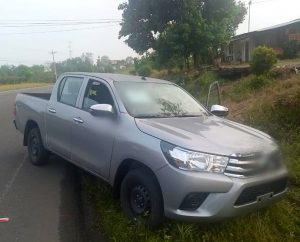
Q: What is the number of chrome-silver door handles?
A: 2